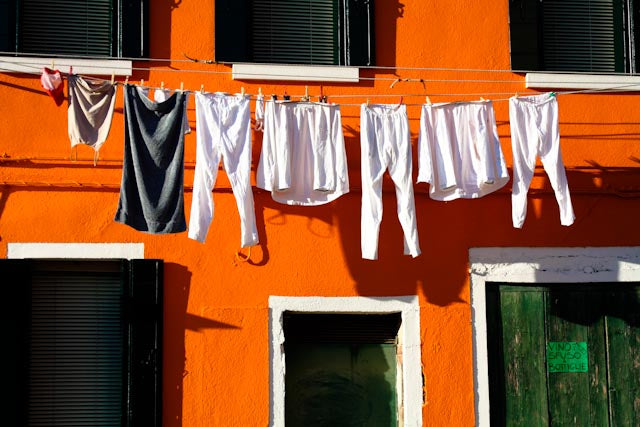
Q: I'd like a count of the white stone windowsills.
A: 3